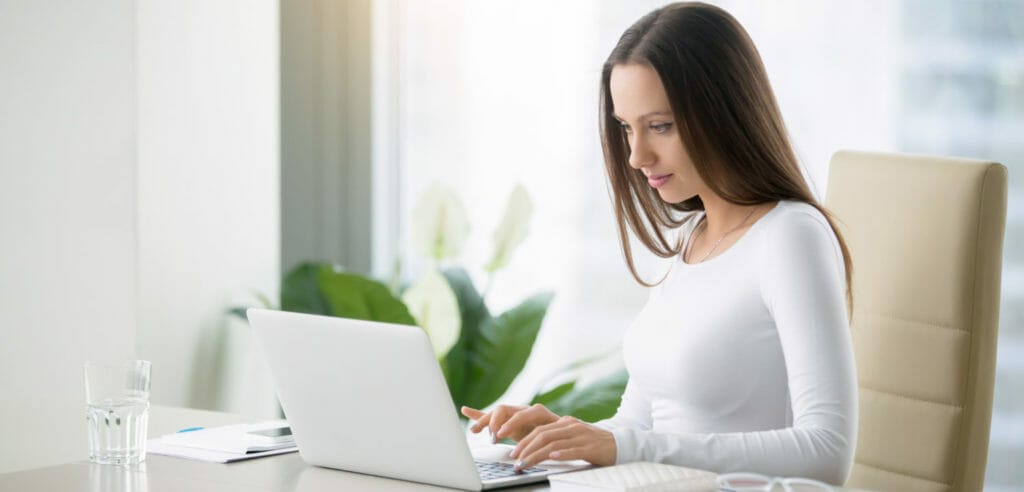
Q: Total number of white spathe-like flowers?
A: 3